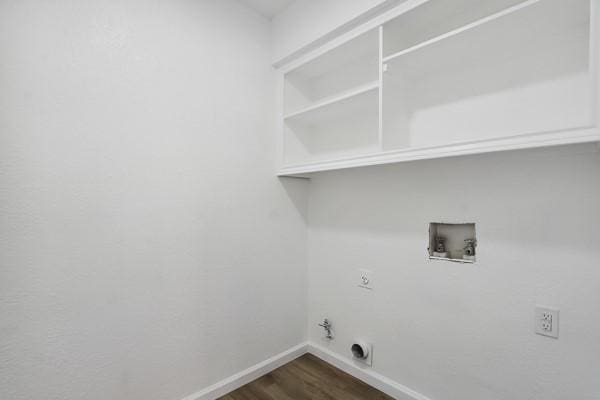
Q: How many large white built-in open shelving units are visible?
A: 1